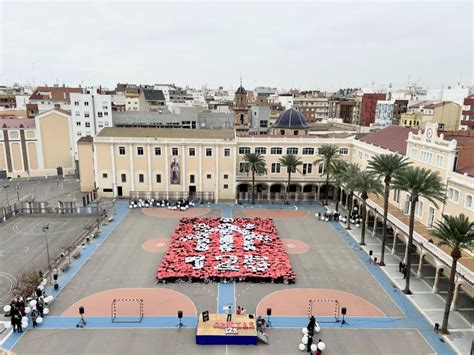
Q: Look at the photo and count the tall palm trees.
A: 9